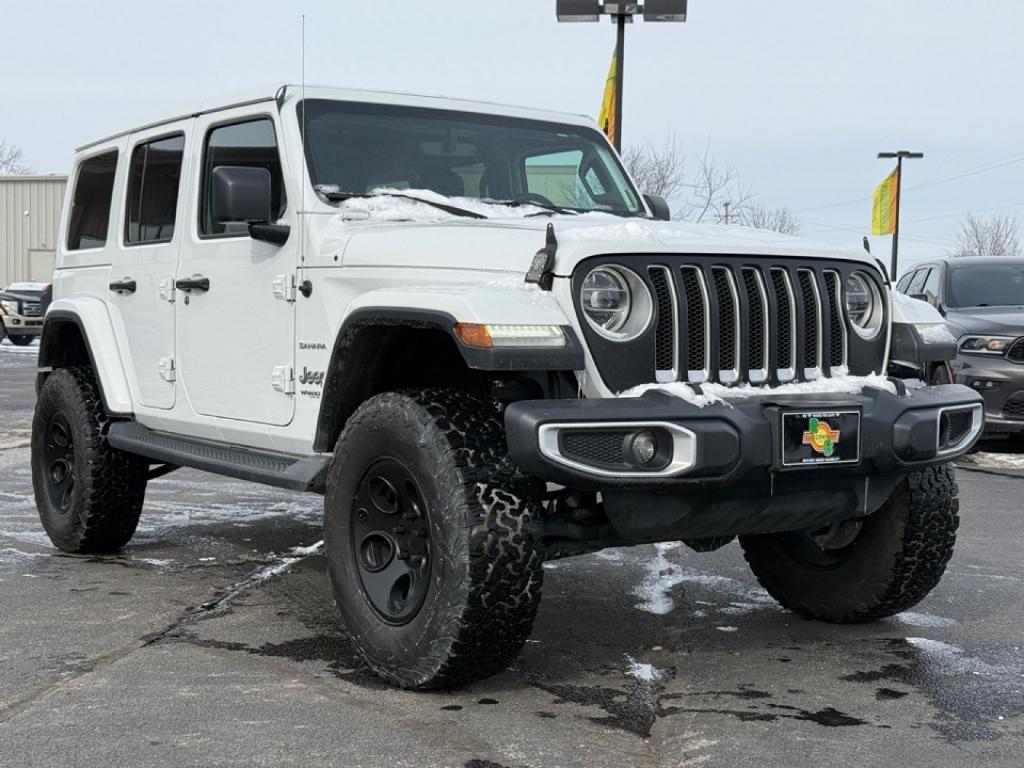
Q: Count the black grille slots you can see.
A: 7